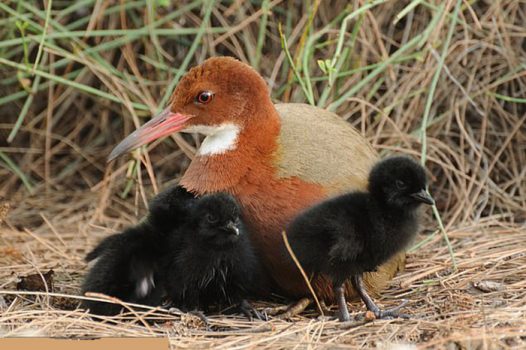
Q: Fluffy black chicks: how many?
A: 3